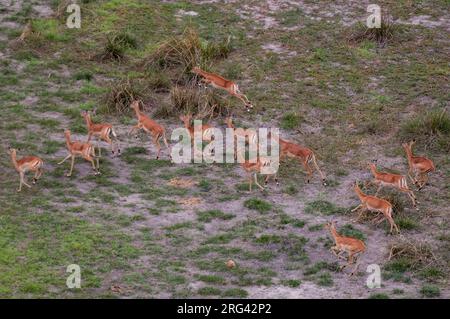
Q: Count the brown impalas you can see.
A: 13